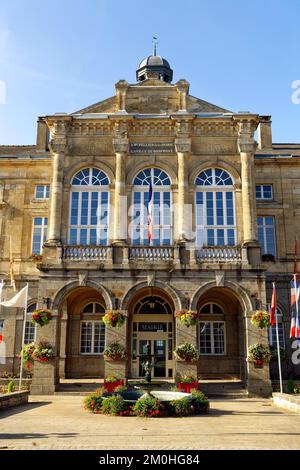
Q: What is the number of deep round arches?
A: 3